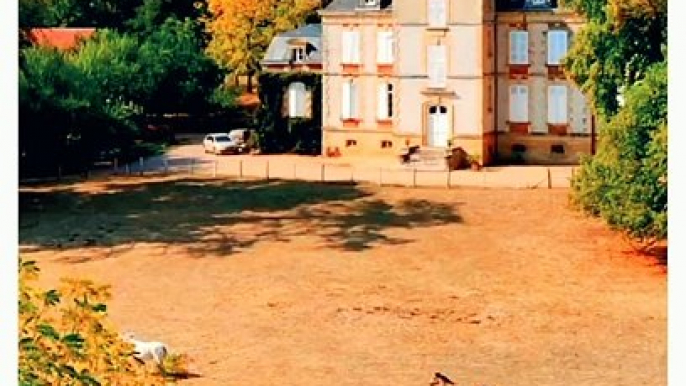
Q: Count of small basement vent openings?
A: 4